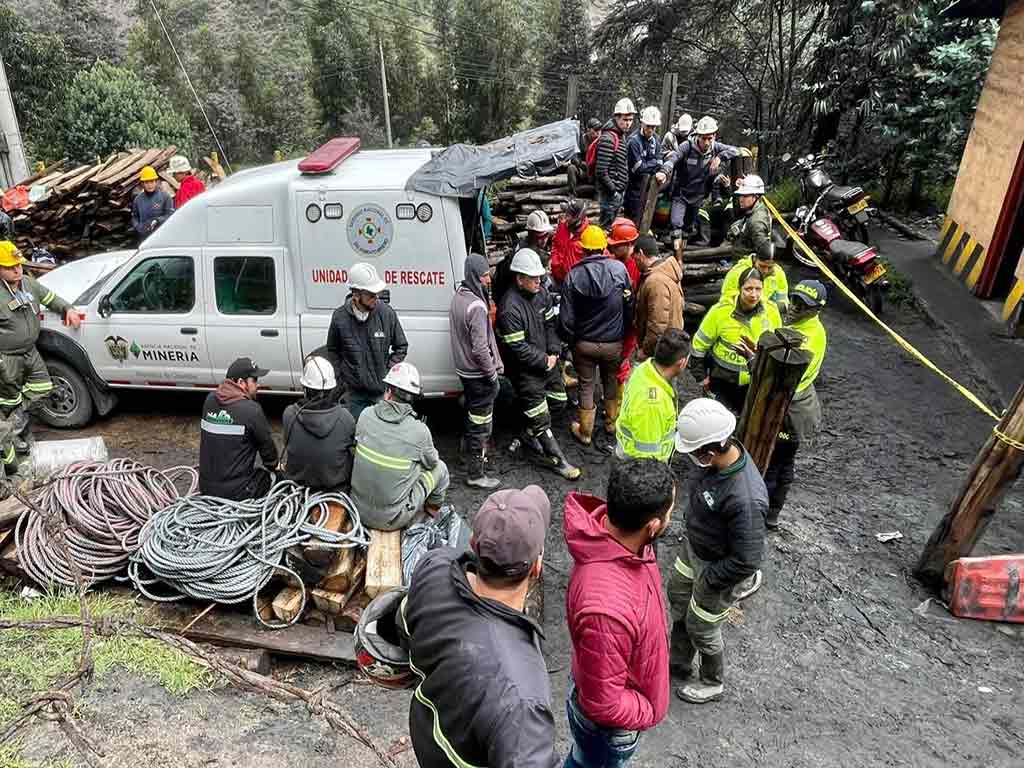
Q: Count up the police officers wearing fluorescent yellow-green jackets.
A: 4